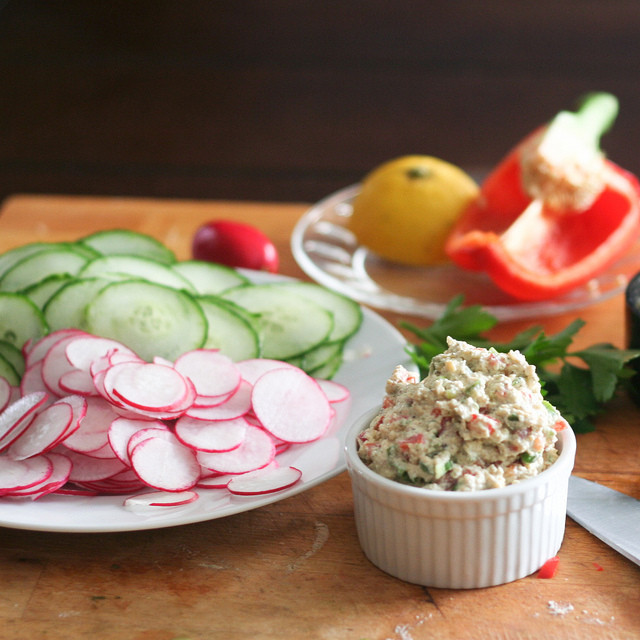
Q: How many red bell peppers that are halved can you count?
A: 1